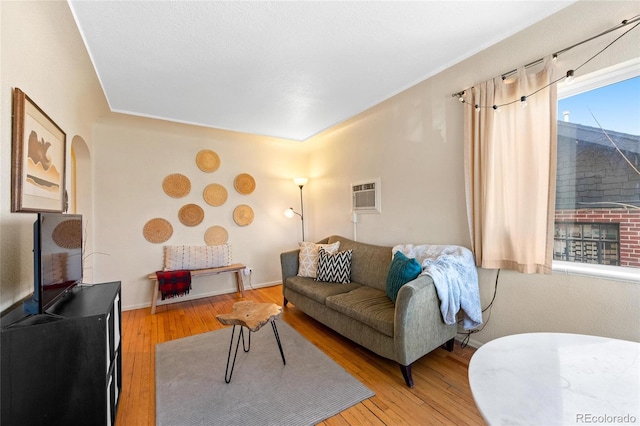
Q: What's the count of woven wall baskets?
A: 8